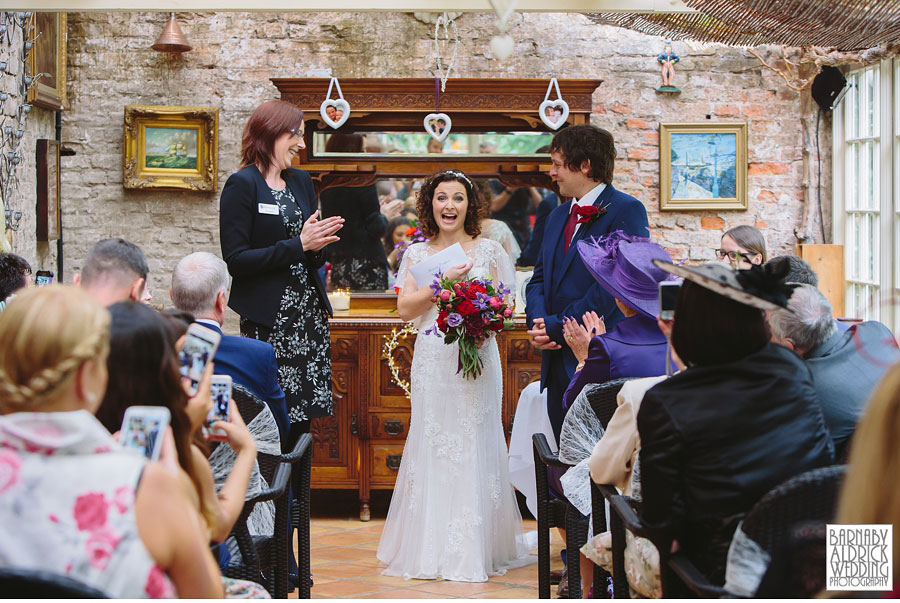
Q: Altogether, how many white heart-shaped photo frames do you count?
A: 3